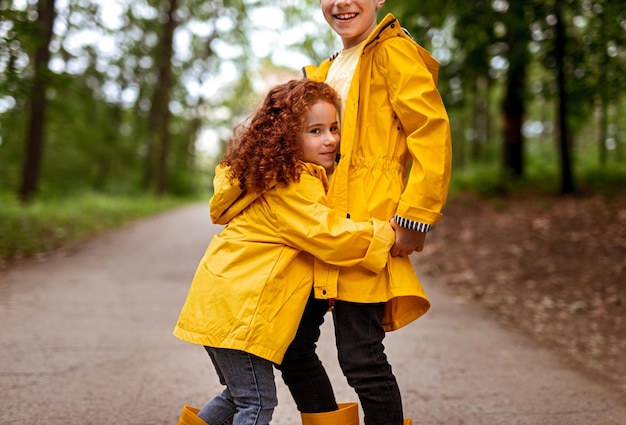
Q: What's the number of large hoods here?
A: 2